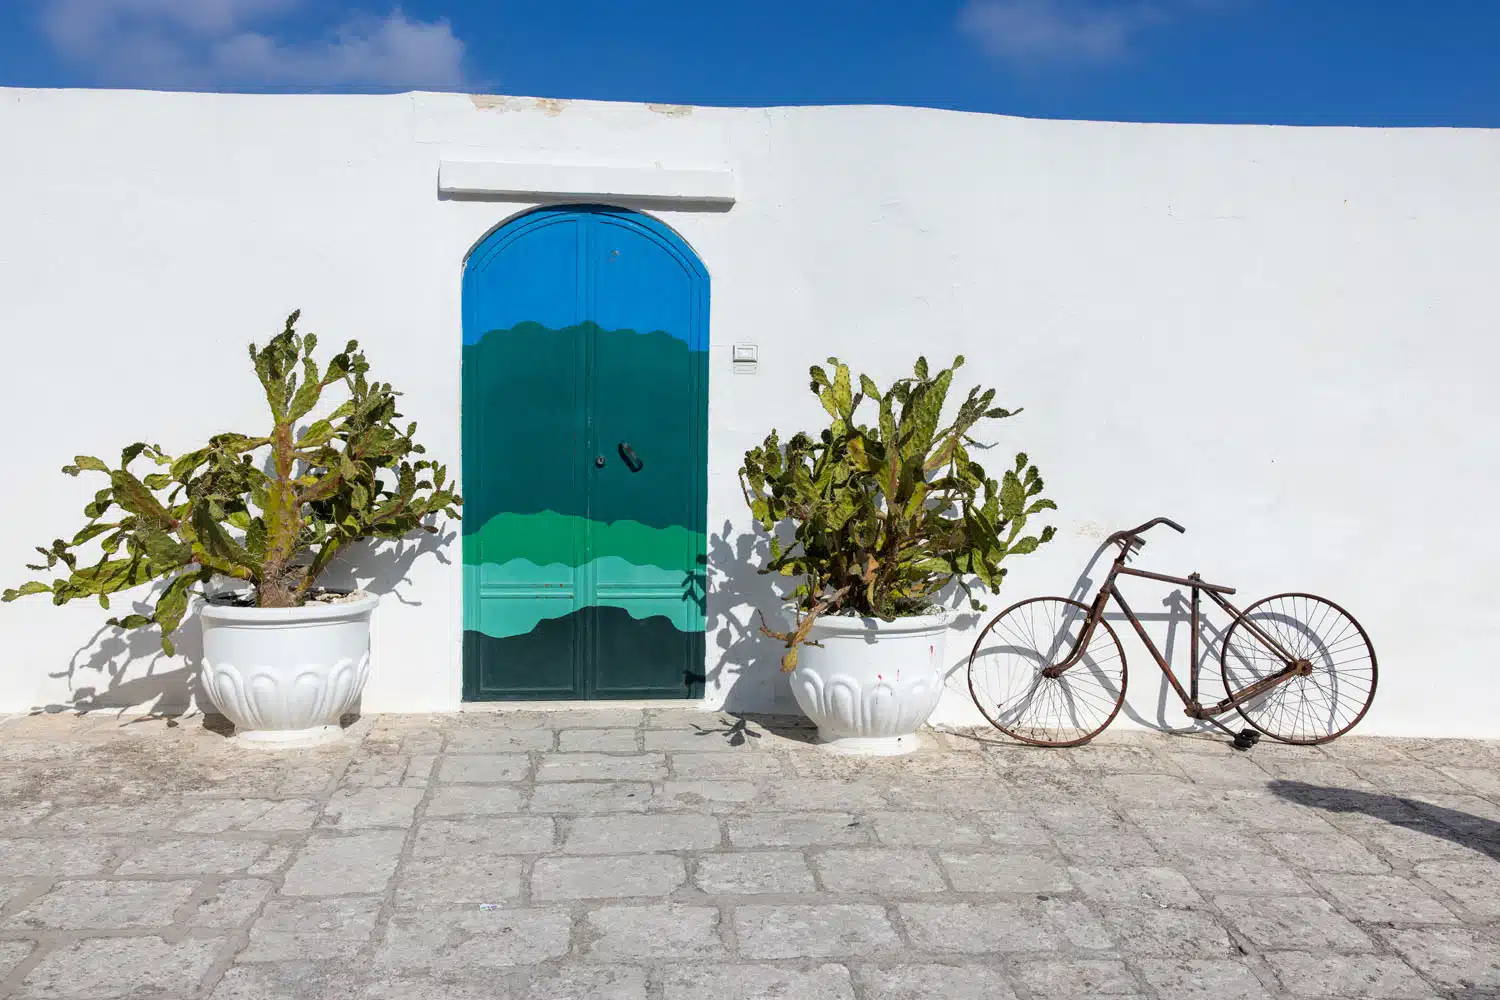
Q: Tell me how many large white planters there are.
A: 2